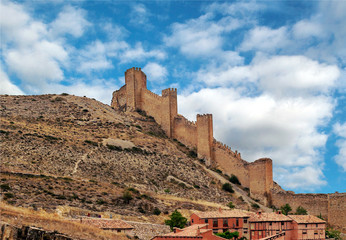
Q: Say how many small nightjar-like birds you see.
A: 0